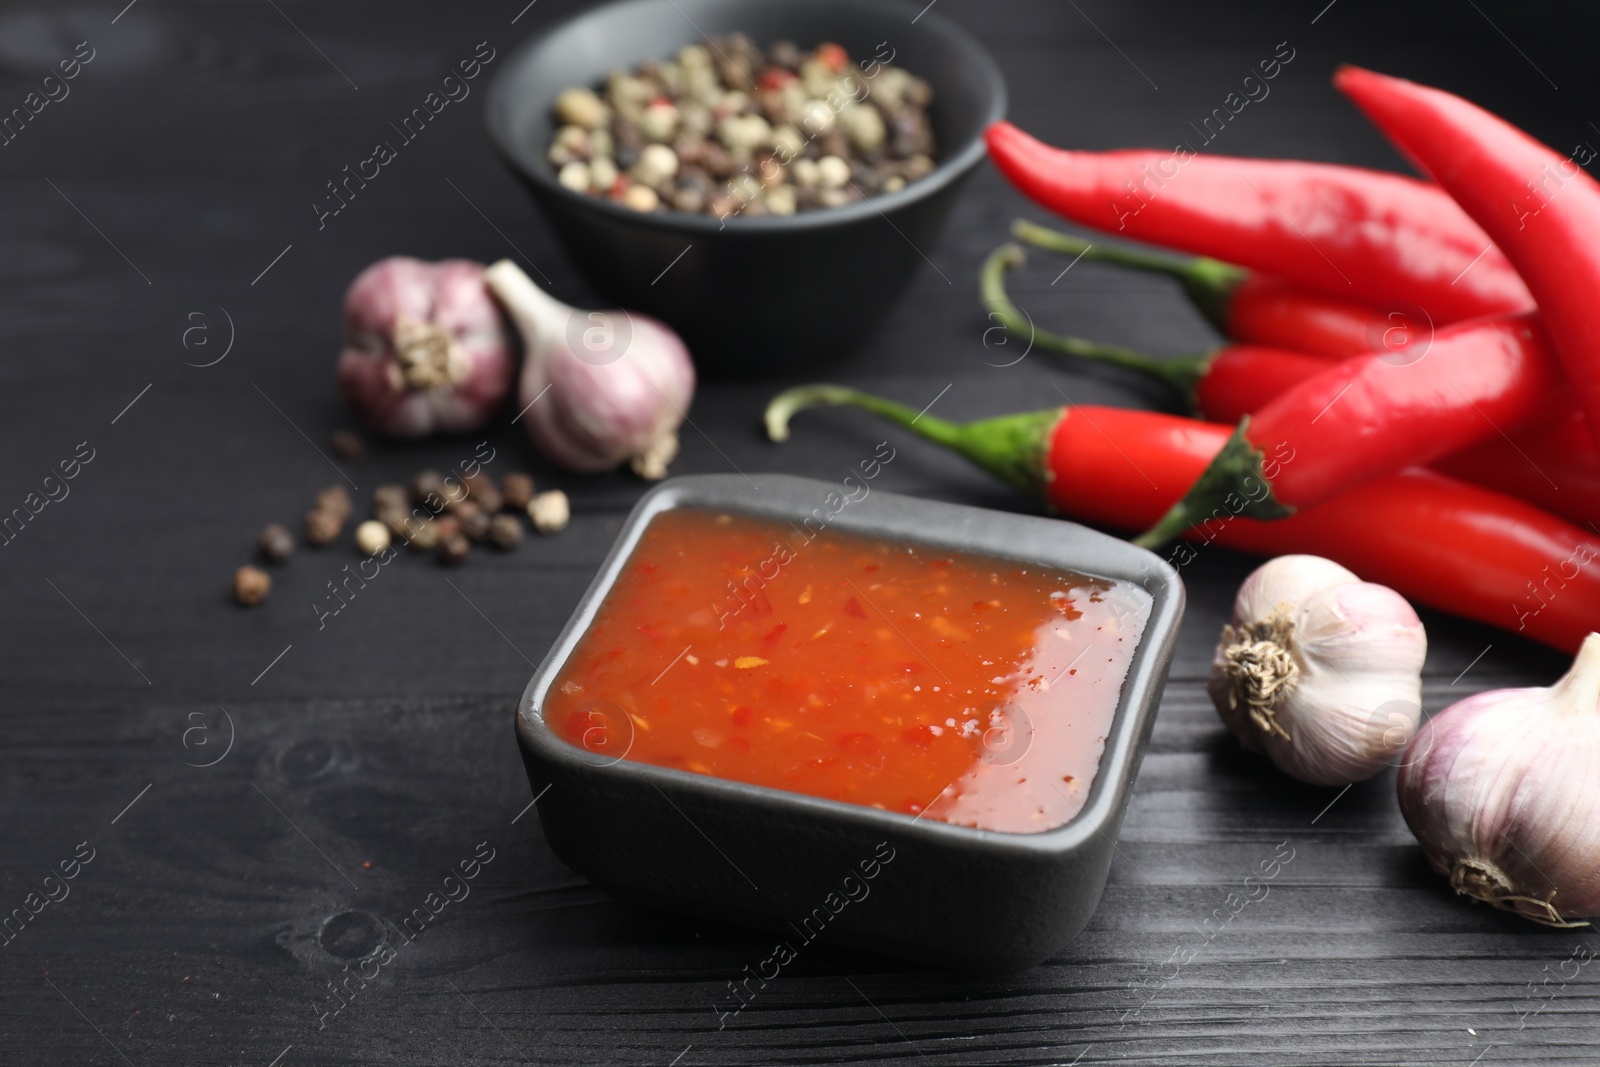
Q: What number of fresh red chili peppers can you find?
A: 6